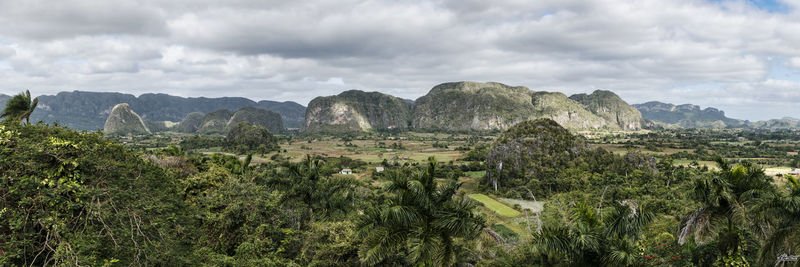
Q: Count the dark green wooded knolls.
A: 2